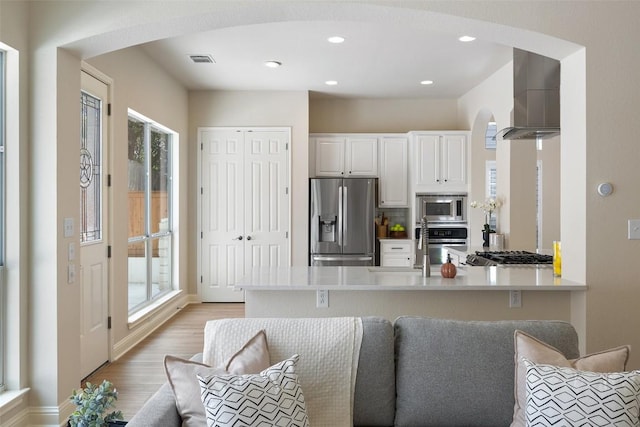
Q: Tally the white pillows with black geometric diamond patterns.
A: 2